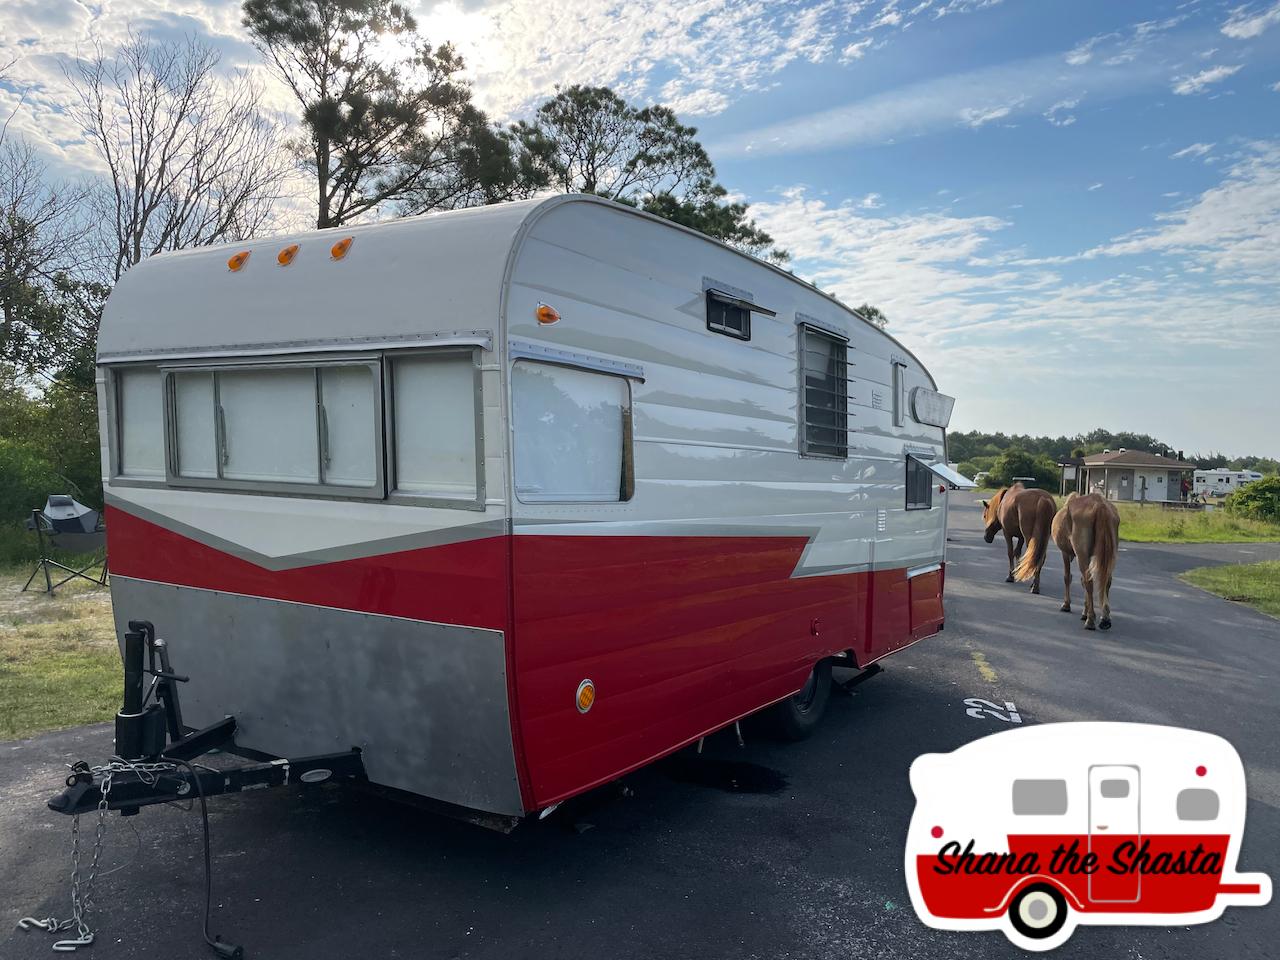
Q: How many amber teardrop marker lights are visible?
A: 4